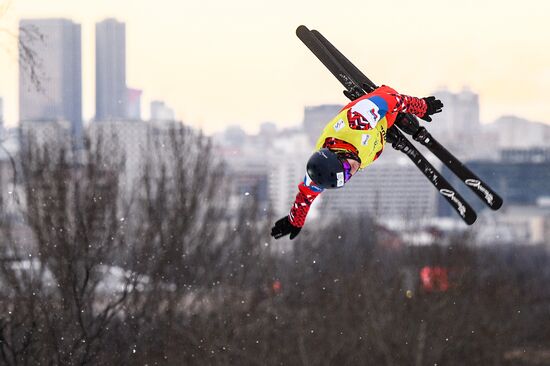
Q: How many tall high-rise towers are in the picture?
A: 2